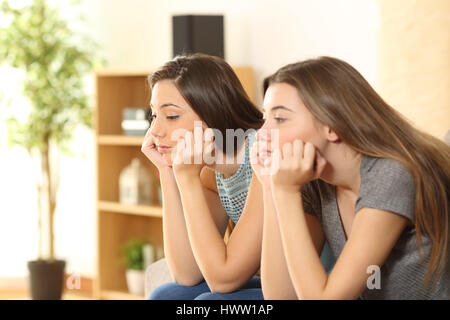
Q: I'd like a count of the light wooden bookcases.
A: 1